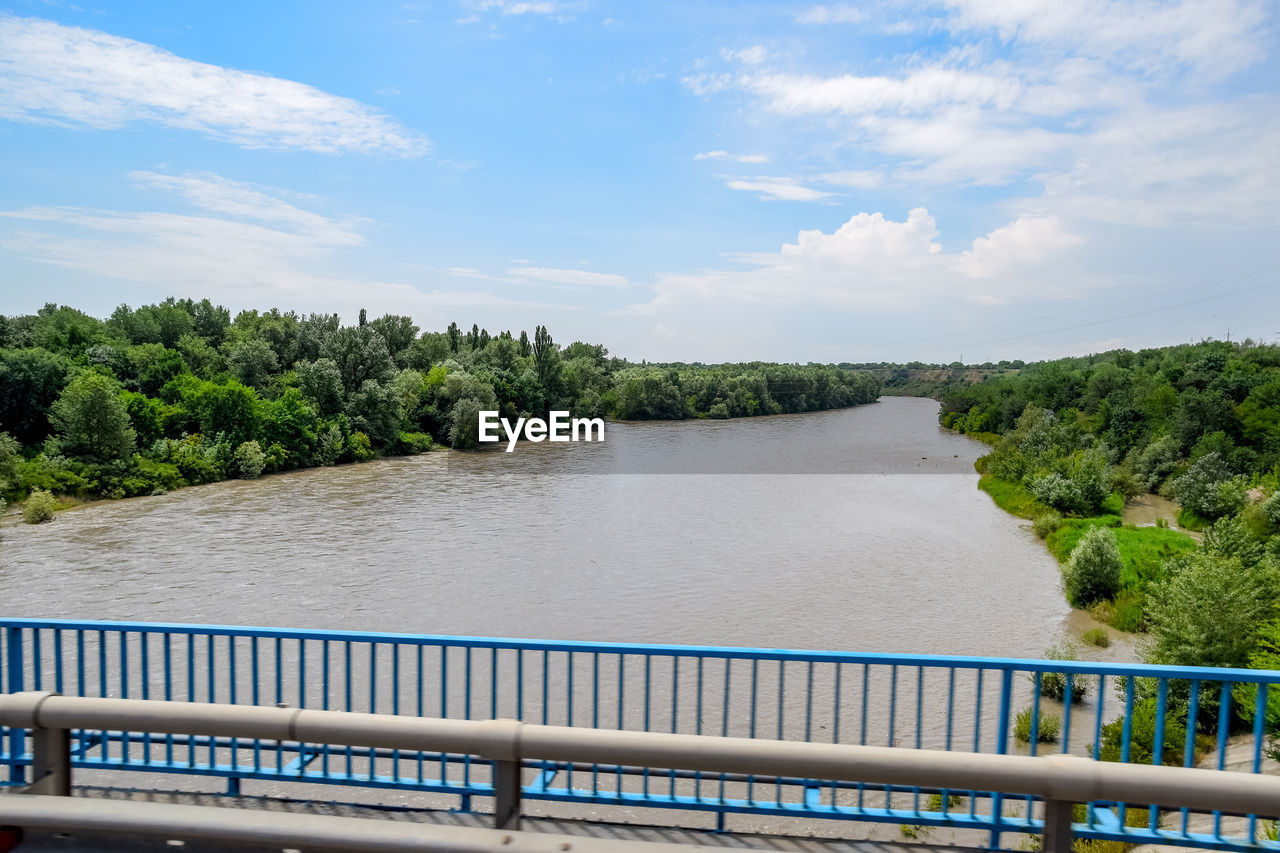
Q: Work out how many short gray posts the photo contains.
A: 3